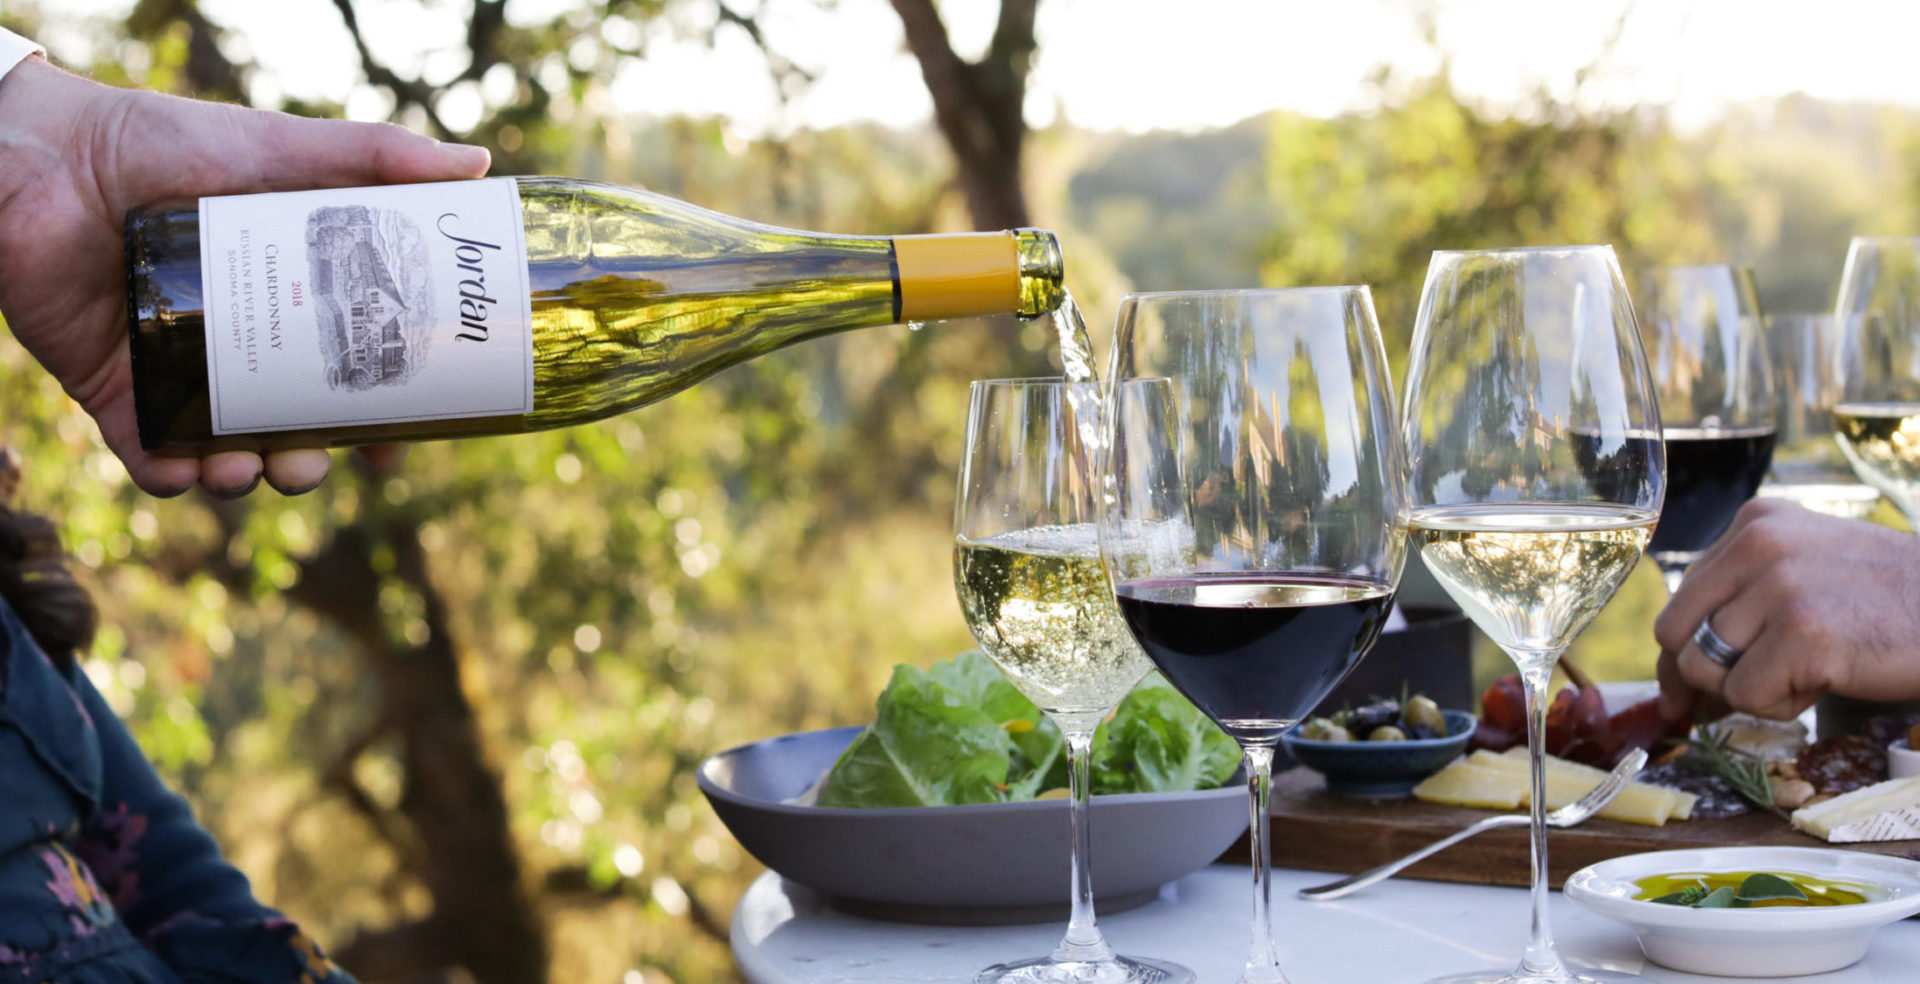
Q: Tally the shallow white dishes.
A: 1